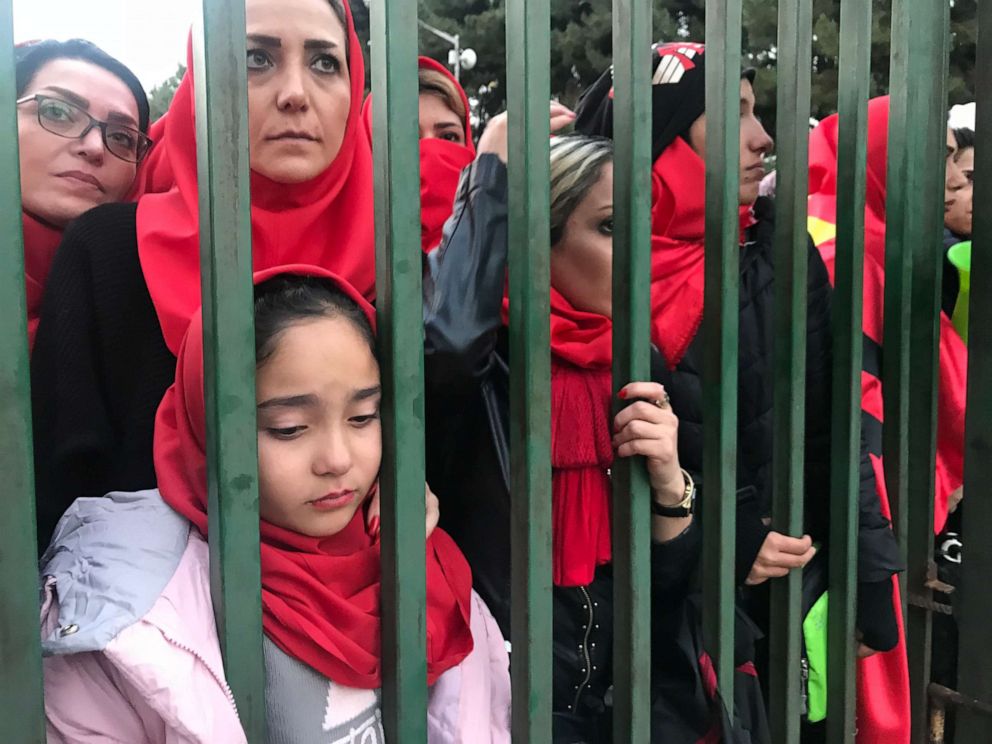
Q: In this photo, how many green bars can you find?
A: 11